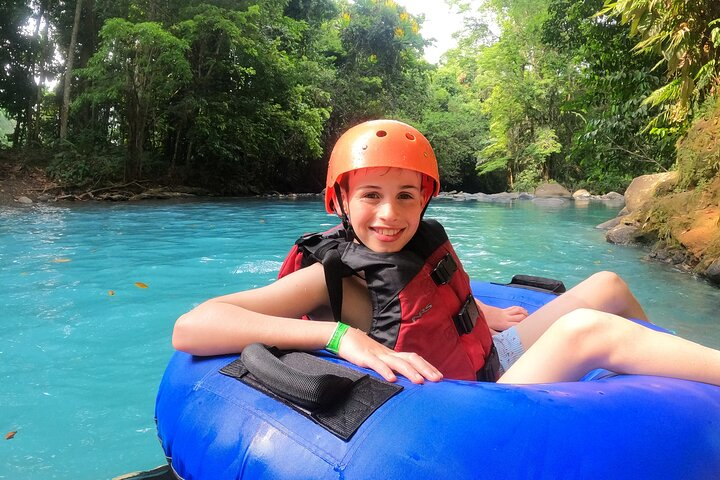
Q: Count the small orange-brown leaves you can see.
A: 4